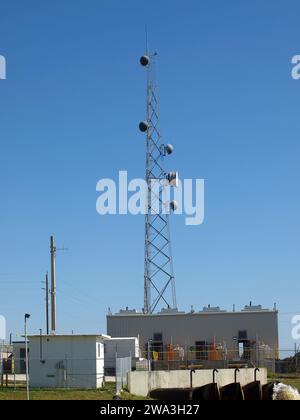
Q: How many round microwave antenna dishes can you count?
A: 5